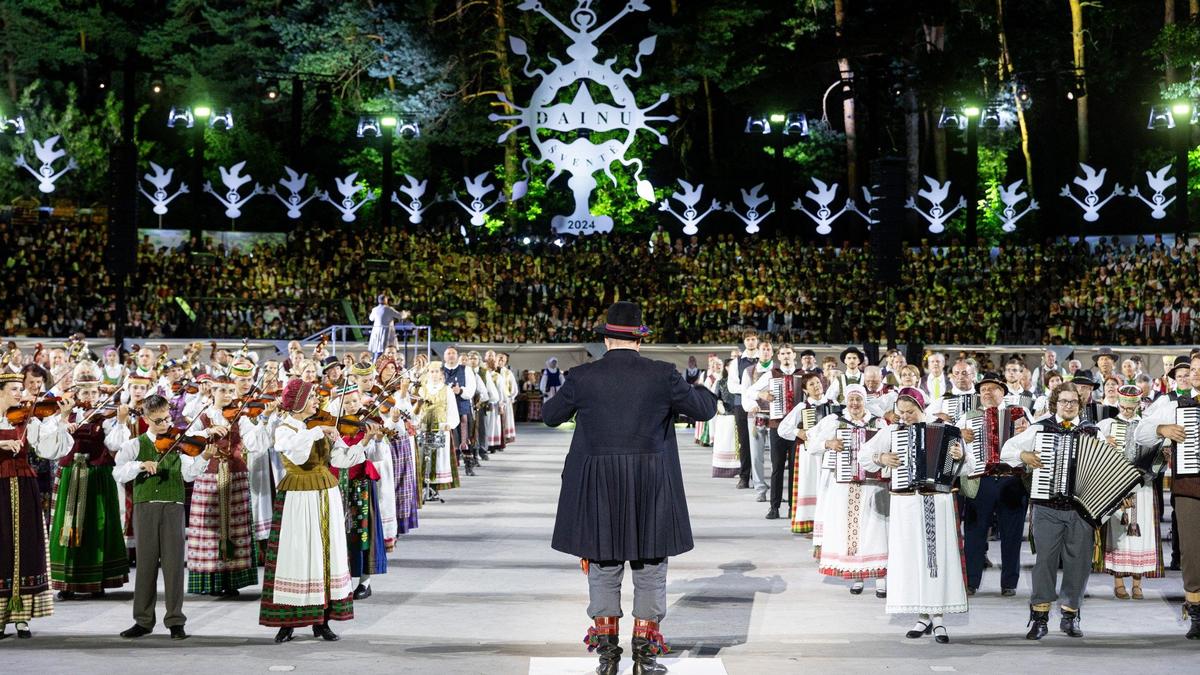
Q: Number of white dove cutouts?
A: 15